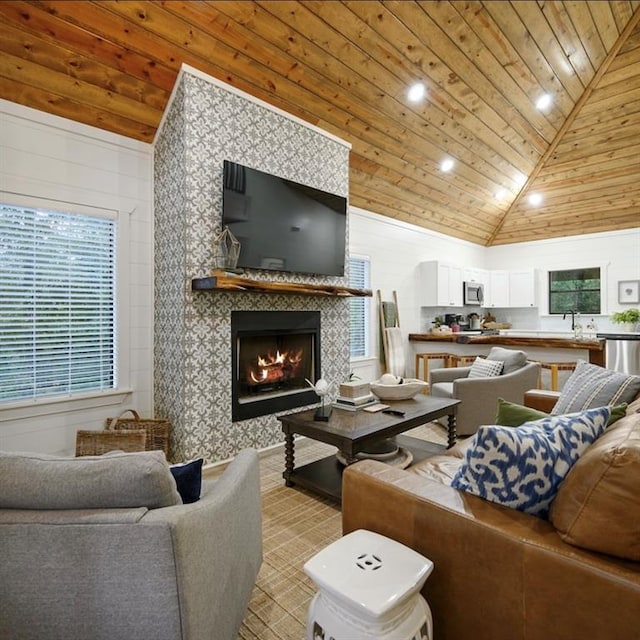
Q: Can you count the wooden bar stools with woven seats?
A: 3